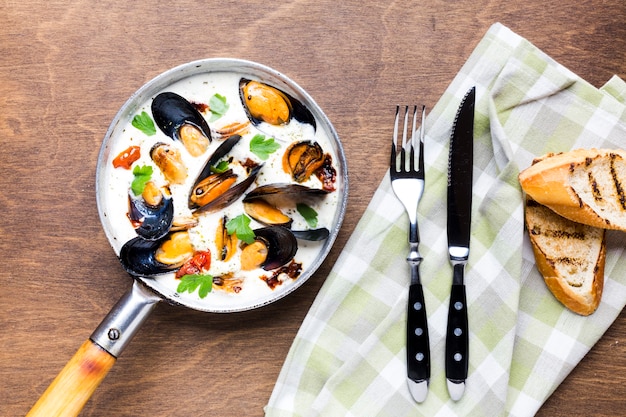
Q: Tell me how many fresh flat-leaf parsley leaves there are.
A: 8